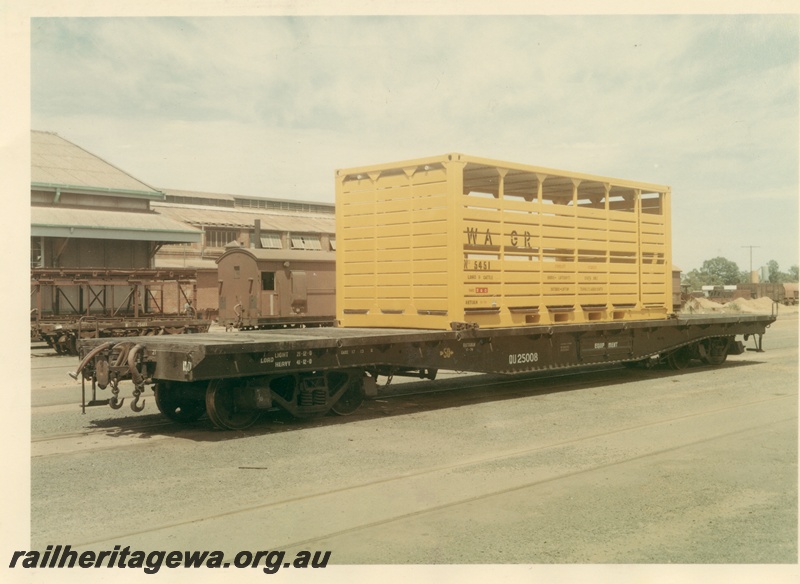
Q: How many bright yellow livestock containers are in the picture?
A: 1